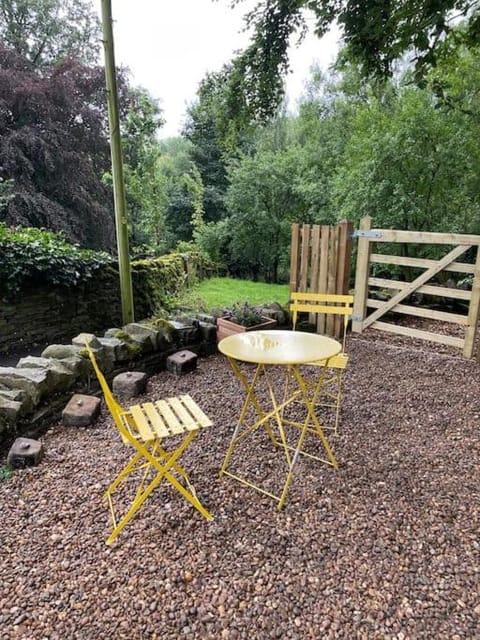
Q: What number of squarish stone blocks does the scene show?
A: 4